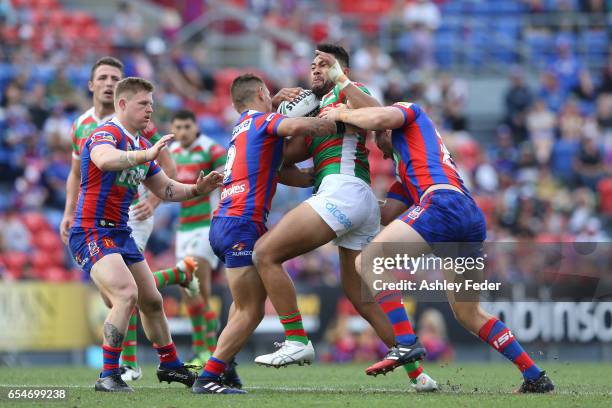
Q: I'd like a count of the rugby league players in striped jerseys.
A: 6